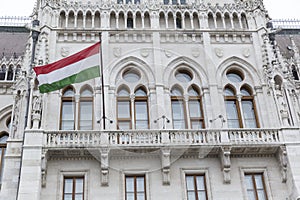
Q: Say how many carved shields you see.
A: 7